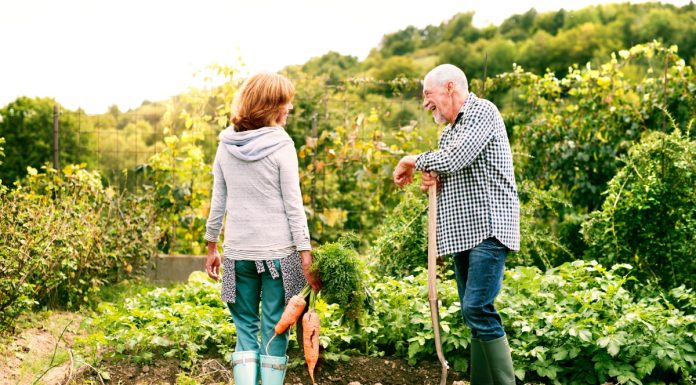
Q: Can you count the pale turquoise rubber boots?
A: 2